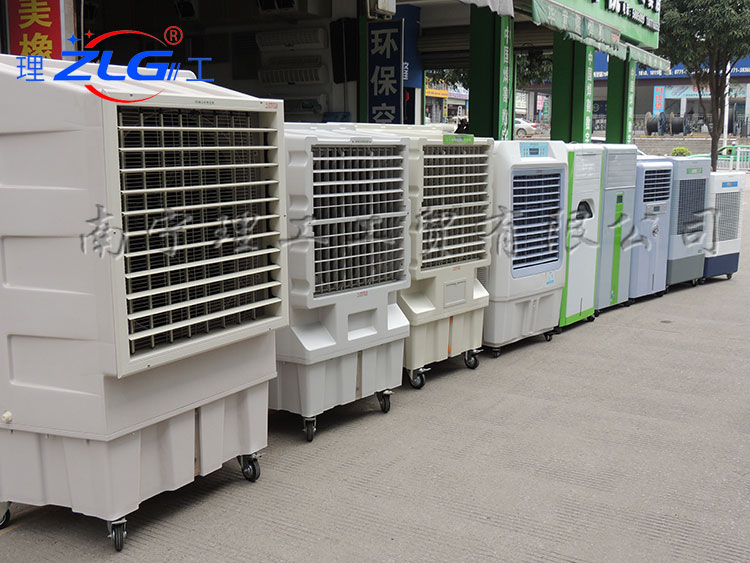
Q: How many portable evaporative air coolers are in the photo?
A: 9